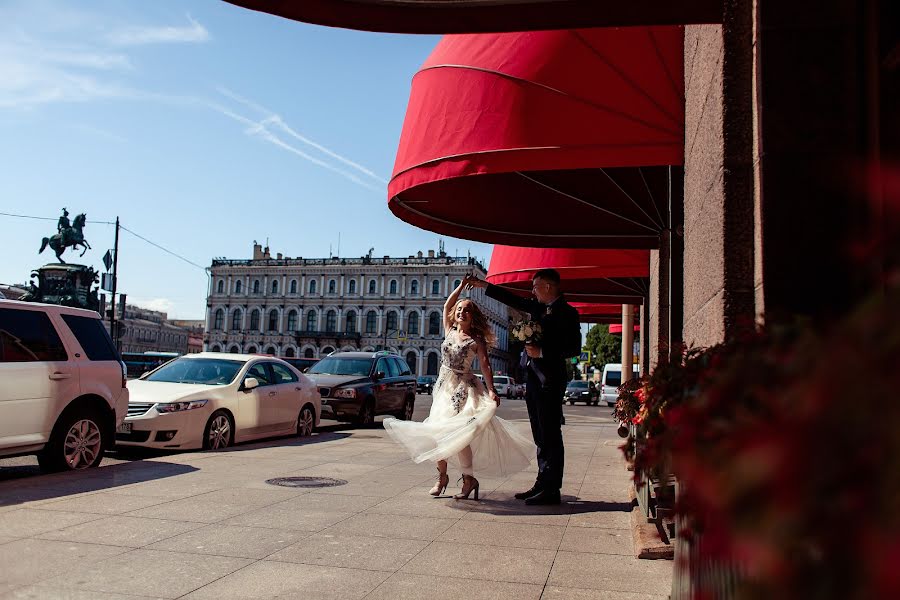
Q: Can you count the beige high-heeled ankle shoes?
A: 2